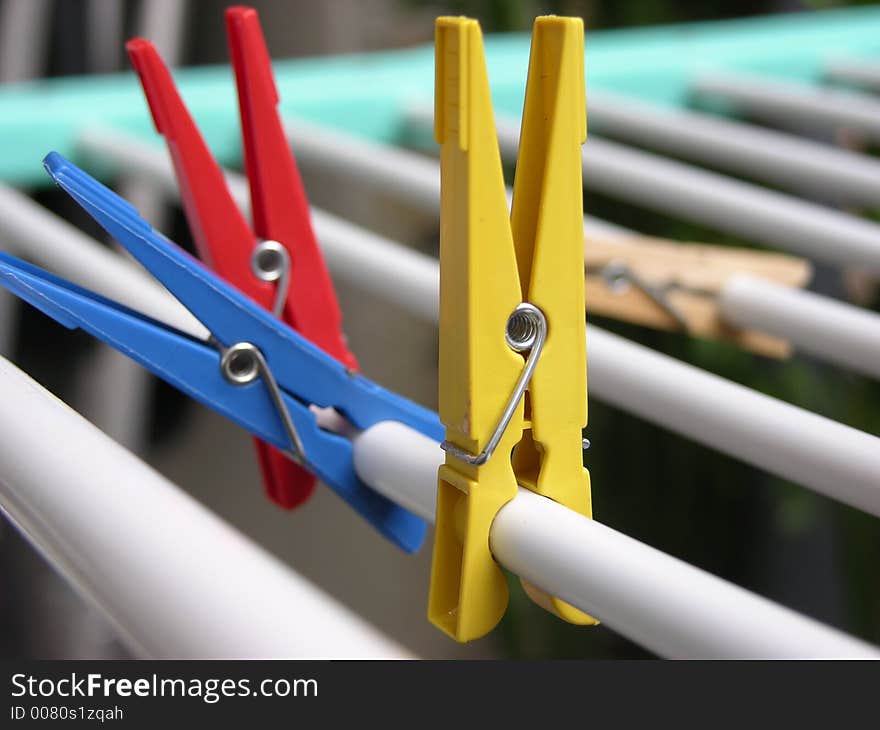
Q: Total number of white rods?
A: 8